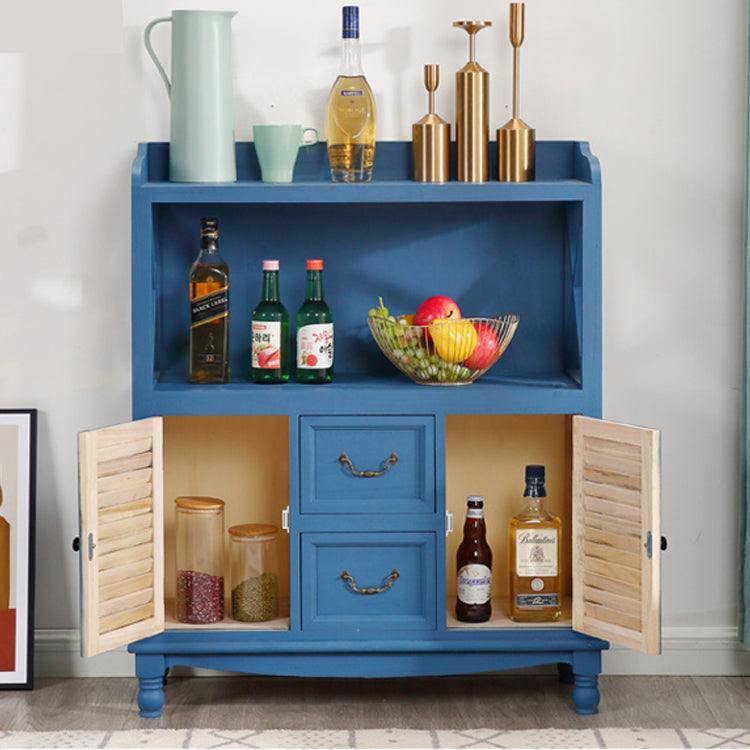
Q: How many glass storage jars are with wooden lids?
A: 2